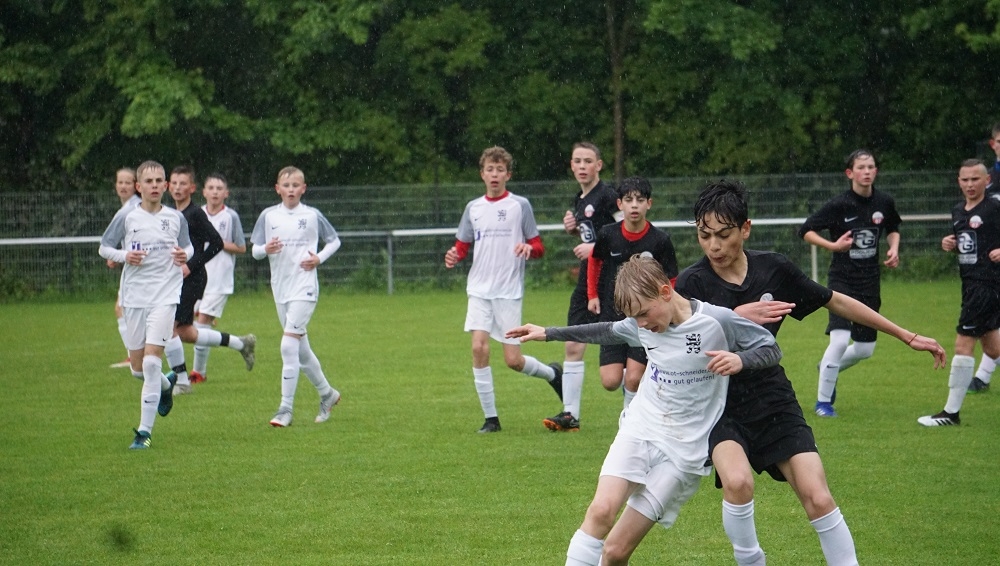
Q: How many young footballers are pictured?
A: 13